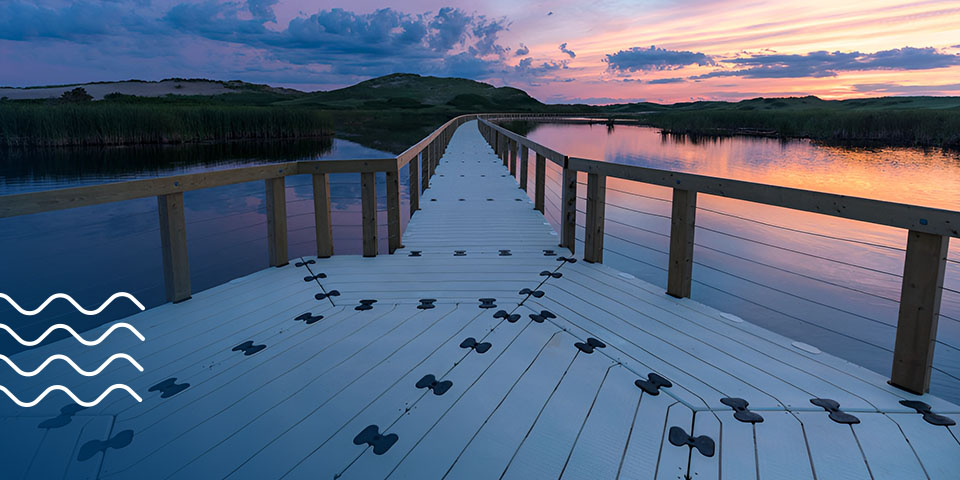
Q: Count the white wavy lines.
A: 4